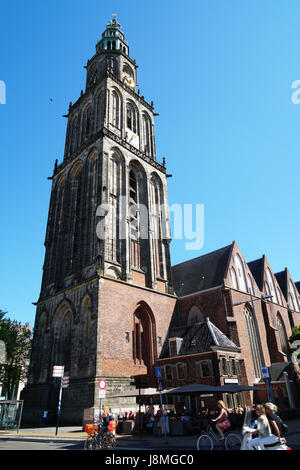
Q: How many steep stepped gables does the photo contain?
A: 3